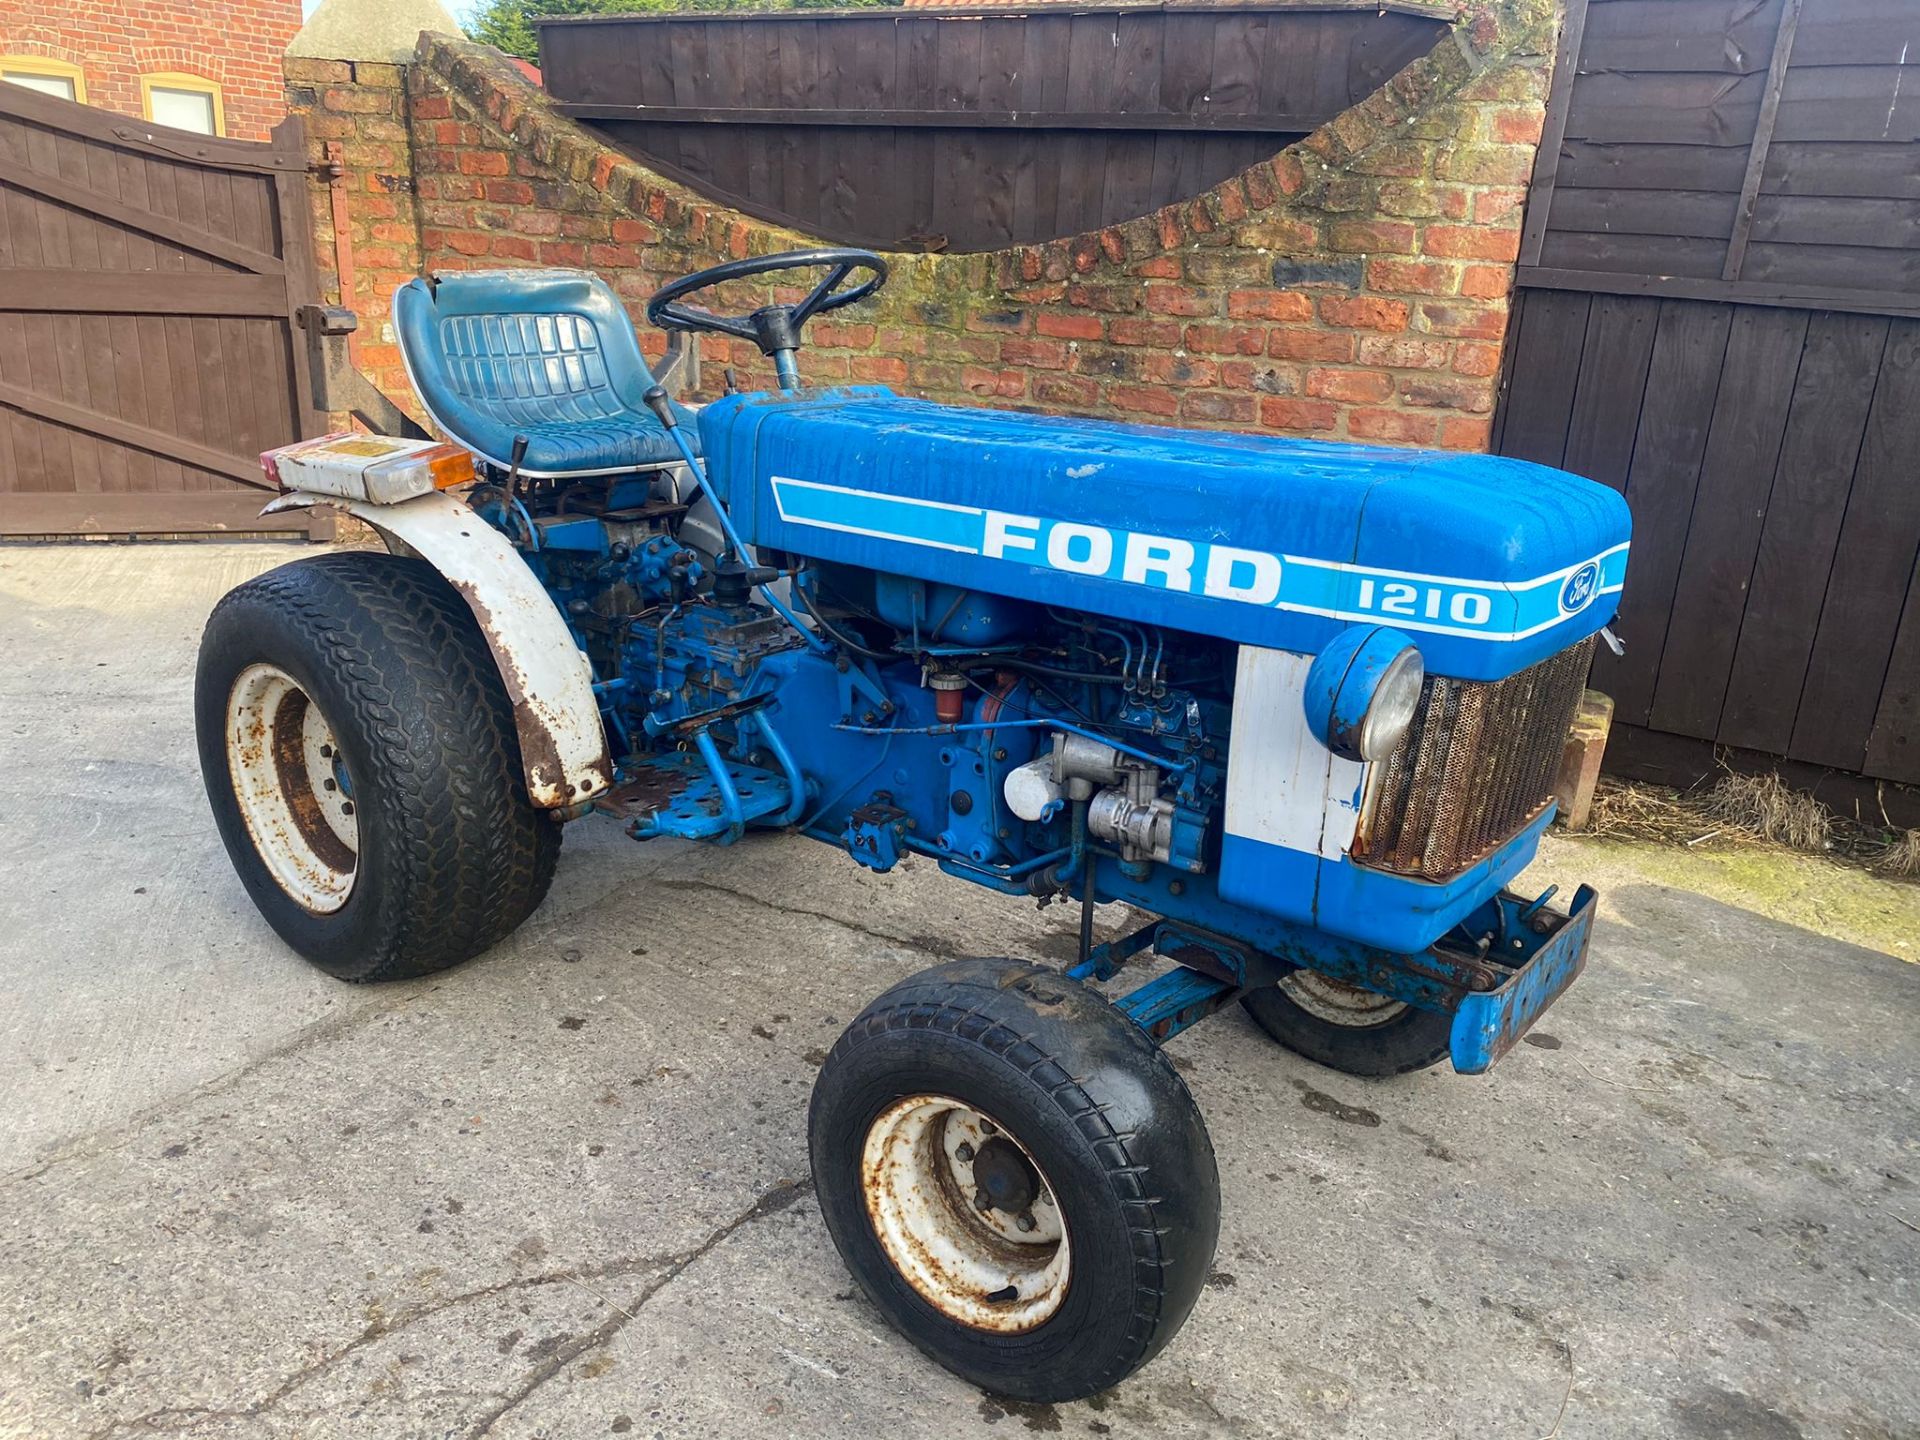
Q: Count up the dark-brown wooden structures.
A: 3